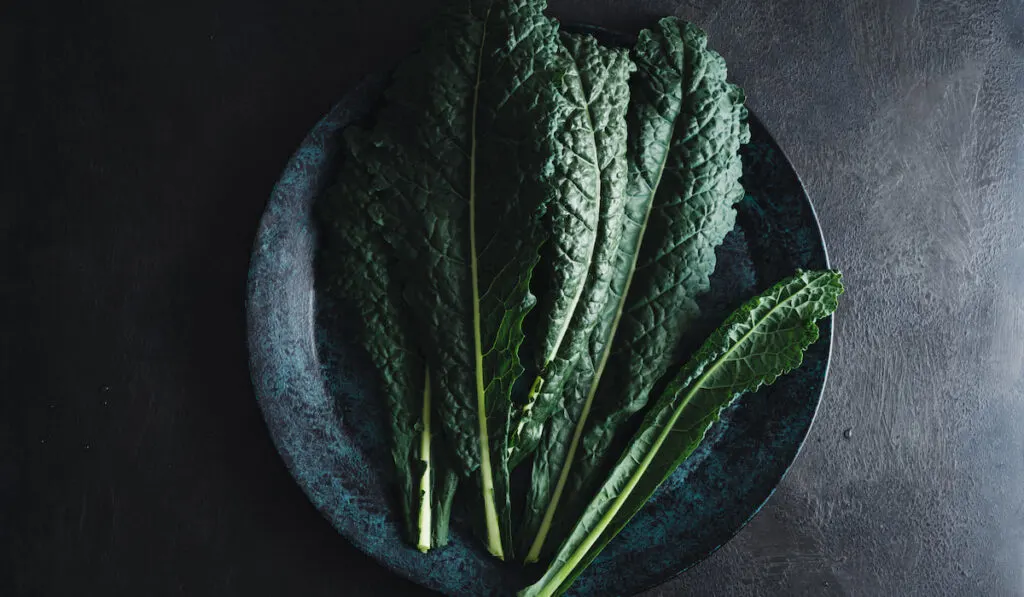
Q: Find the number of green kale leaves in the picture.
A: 5